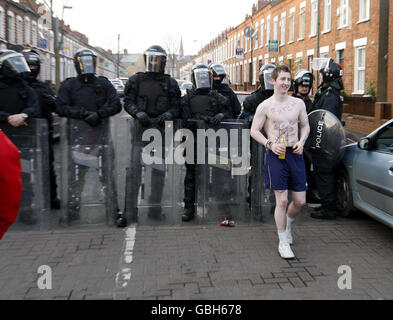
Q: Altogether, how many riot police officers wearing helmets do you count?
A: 9